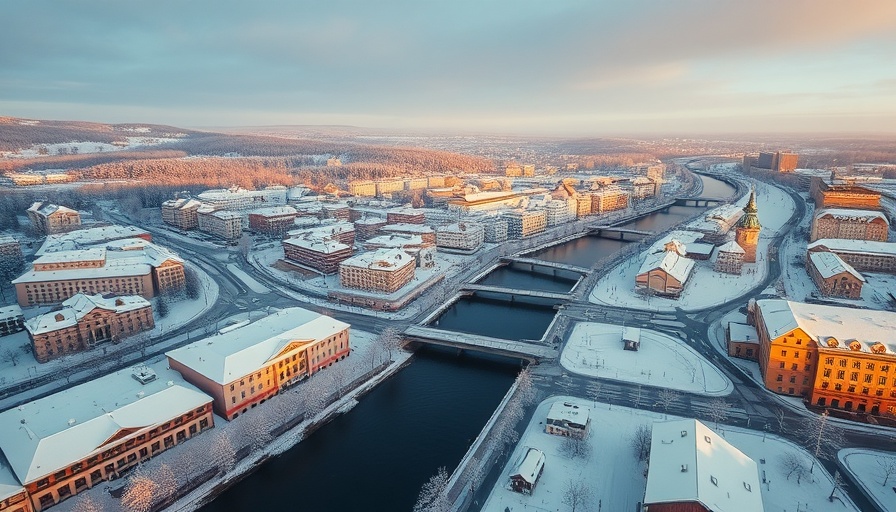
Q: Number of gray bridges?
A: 5